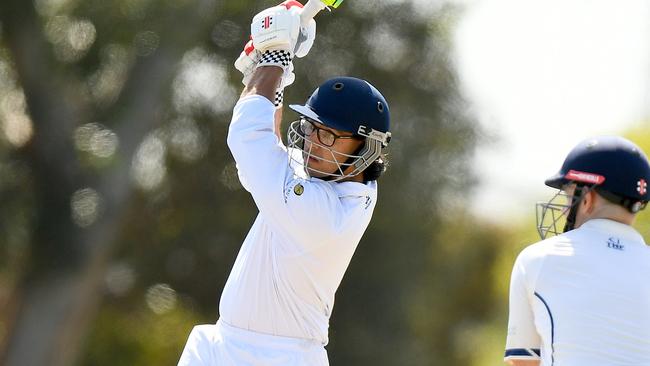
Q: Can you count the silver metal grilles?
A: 2